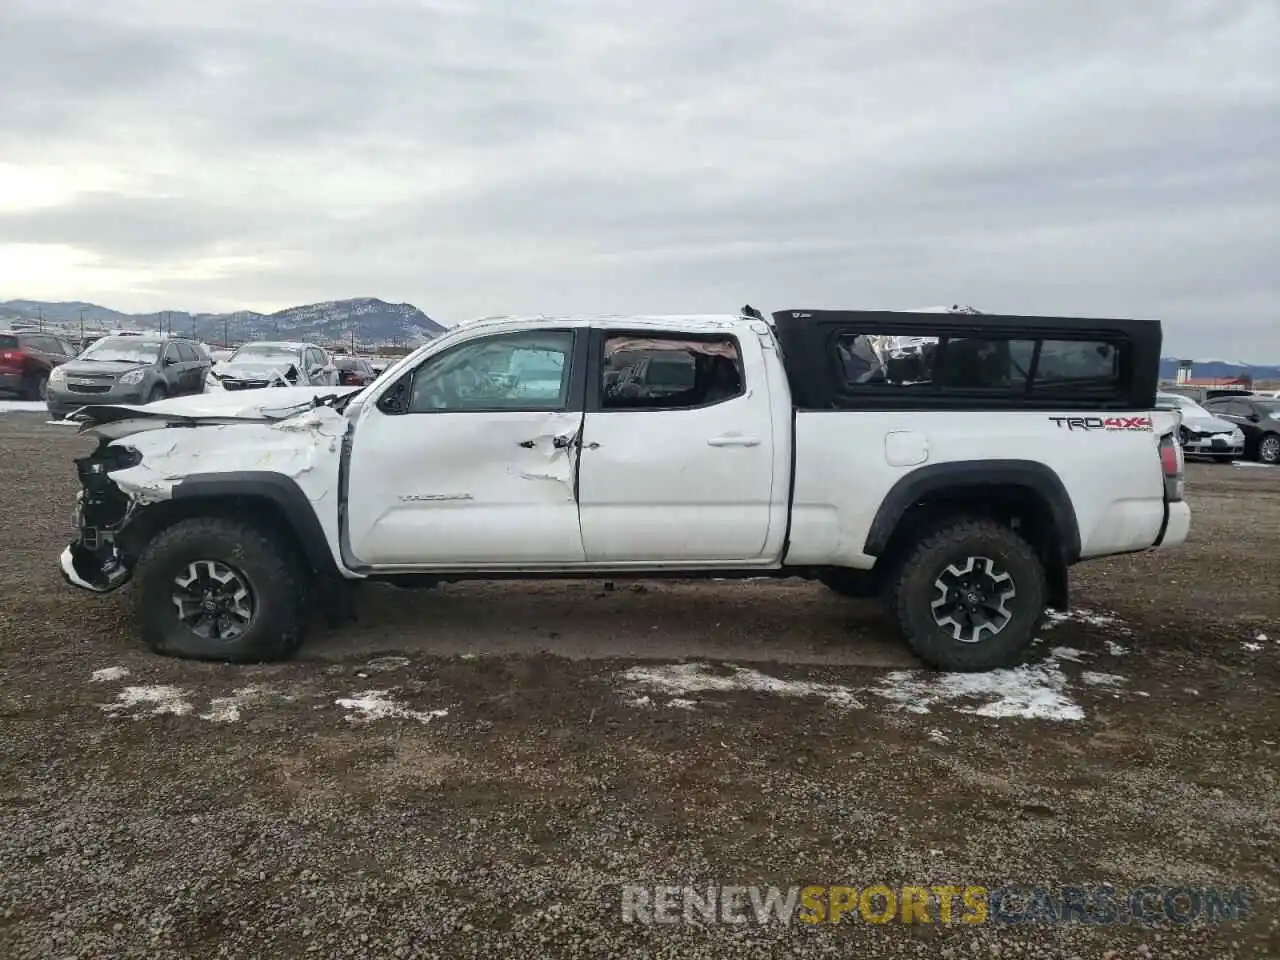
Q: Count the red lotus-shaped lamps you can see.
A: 0